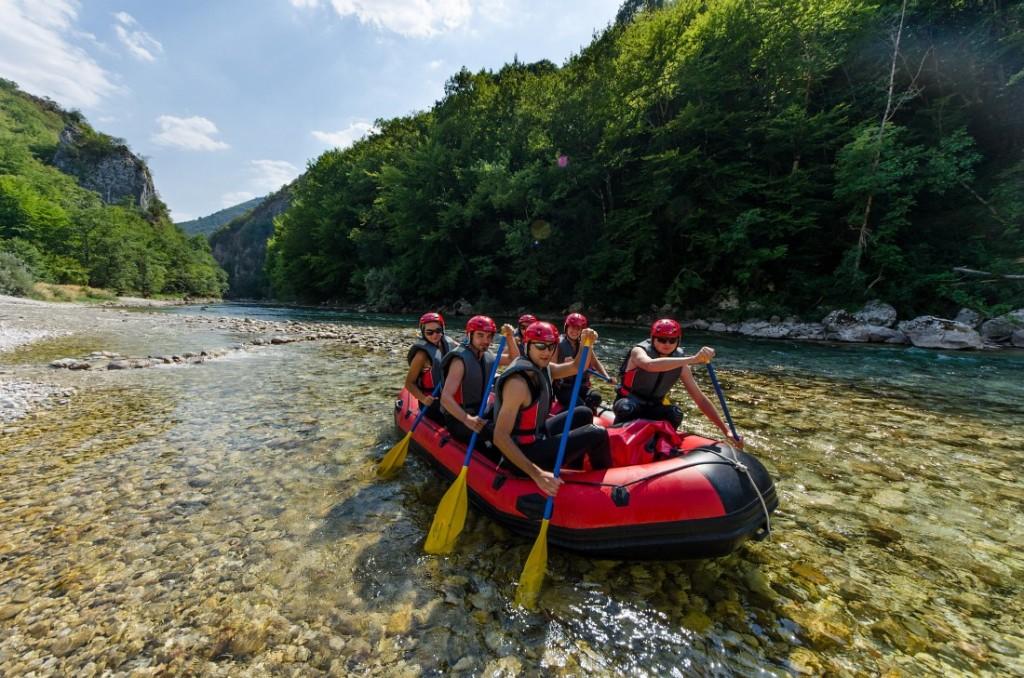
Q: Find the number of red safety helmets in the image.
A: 6